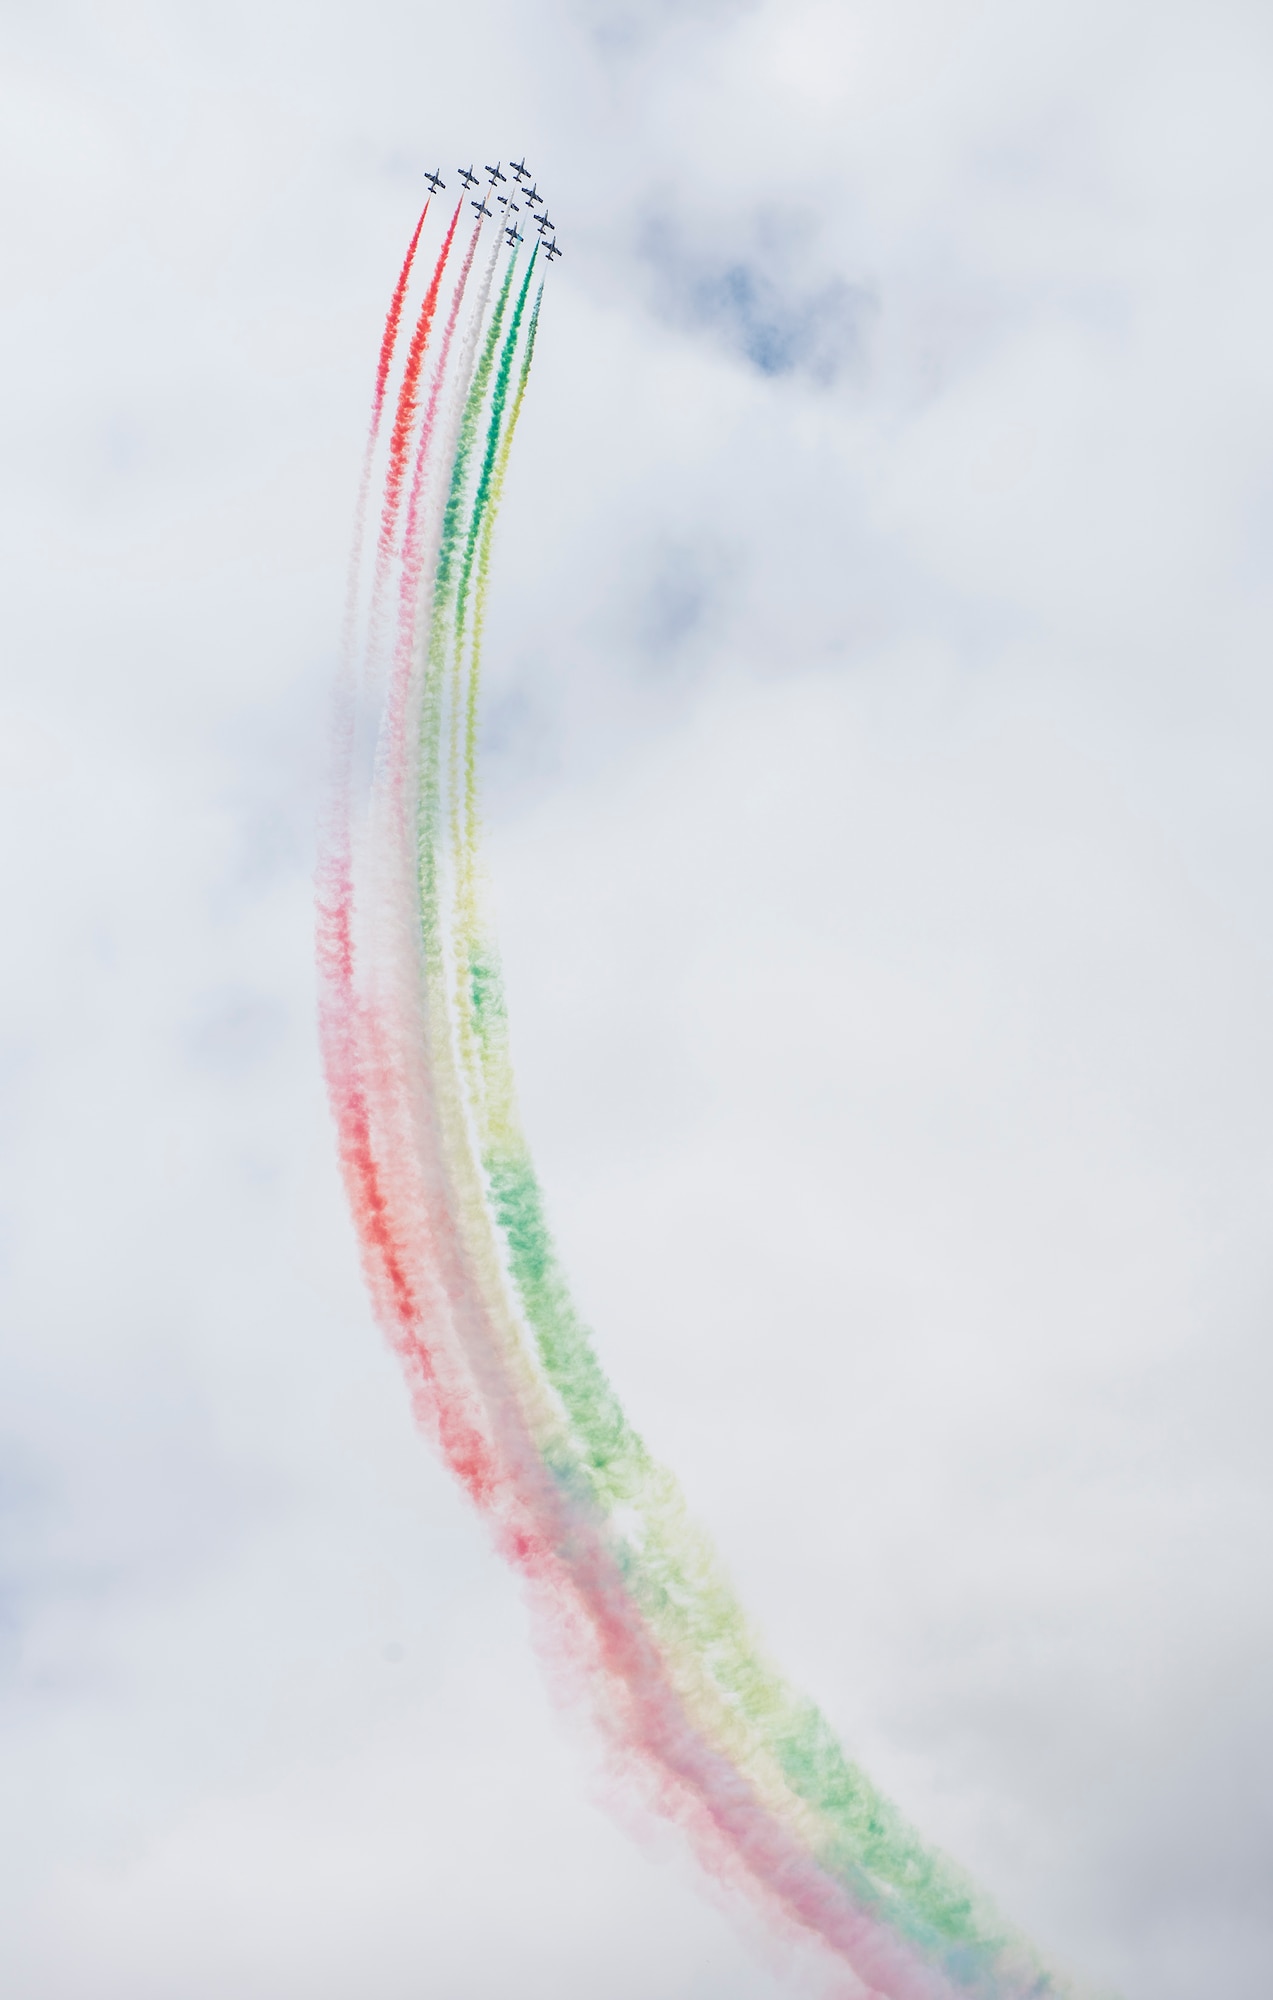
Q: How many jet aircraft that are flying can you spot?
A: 10